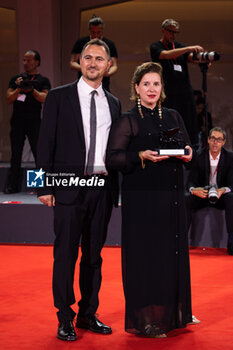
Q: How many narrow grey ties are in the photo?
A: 1